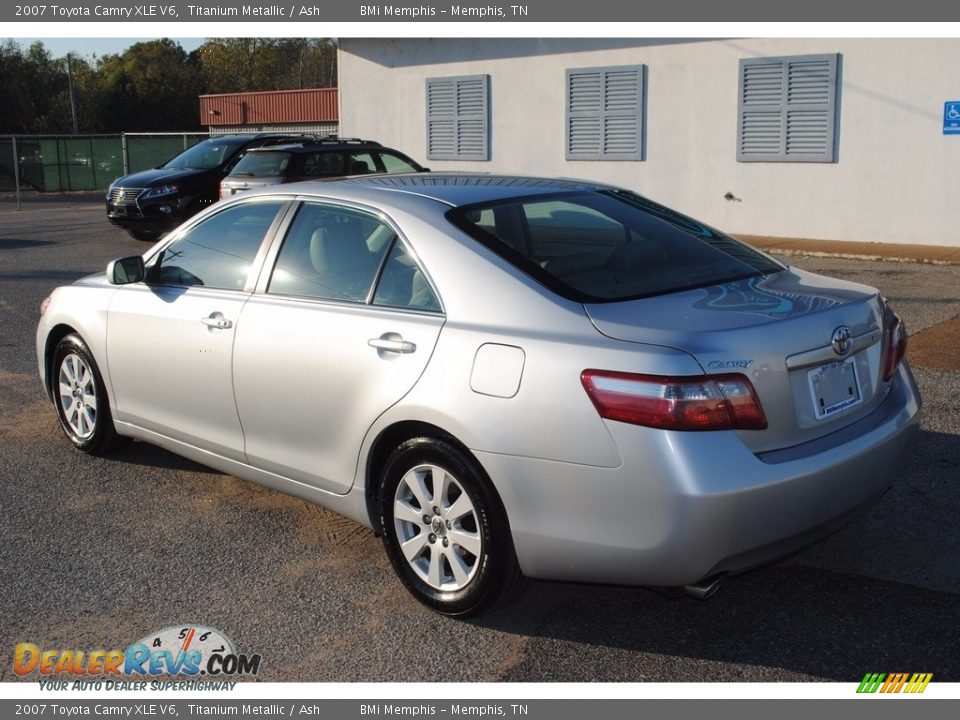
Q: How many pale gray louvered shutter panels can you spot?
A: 3